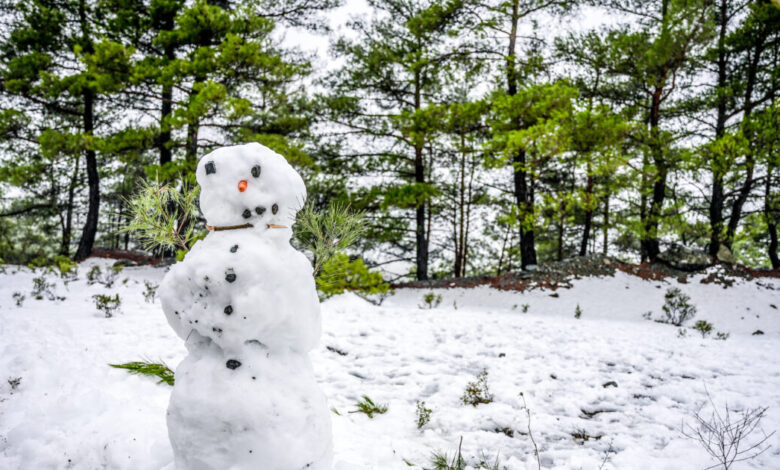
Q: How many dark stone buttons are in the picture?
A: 4